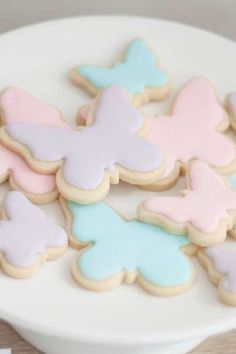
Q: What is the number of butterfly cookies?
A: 10